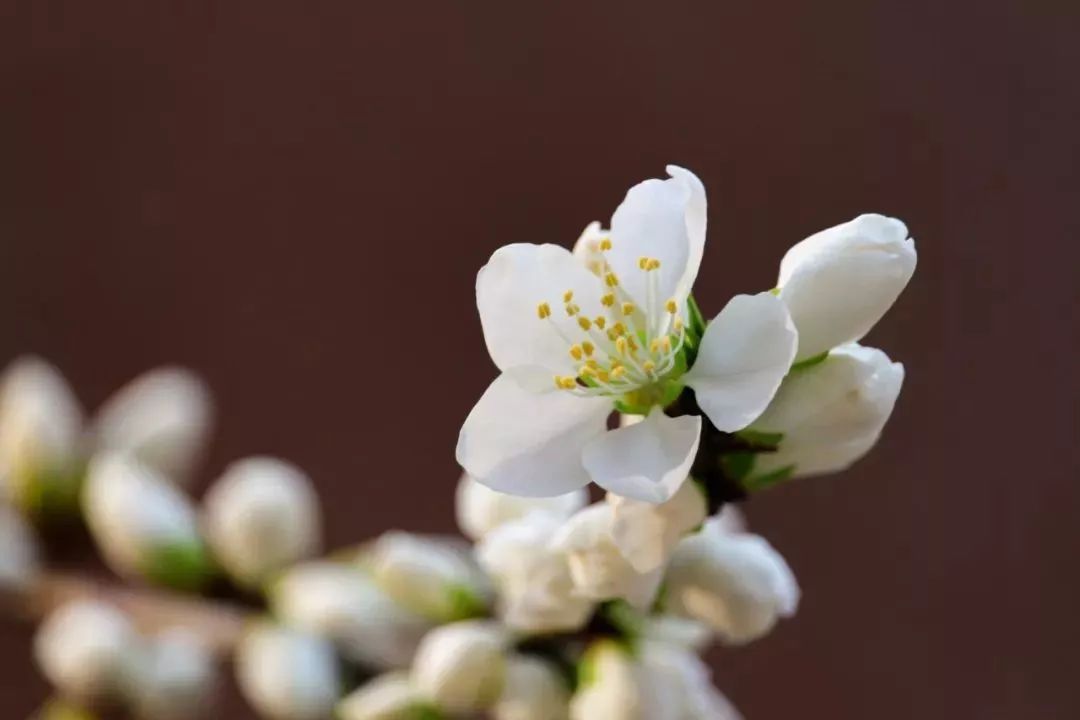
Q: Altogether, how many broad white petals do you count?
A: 5